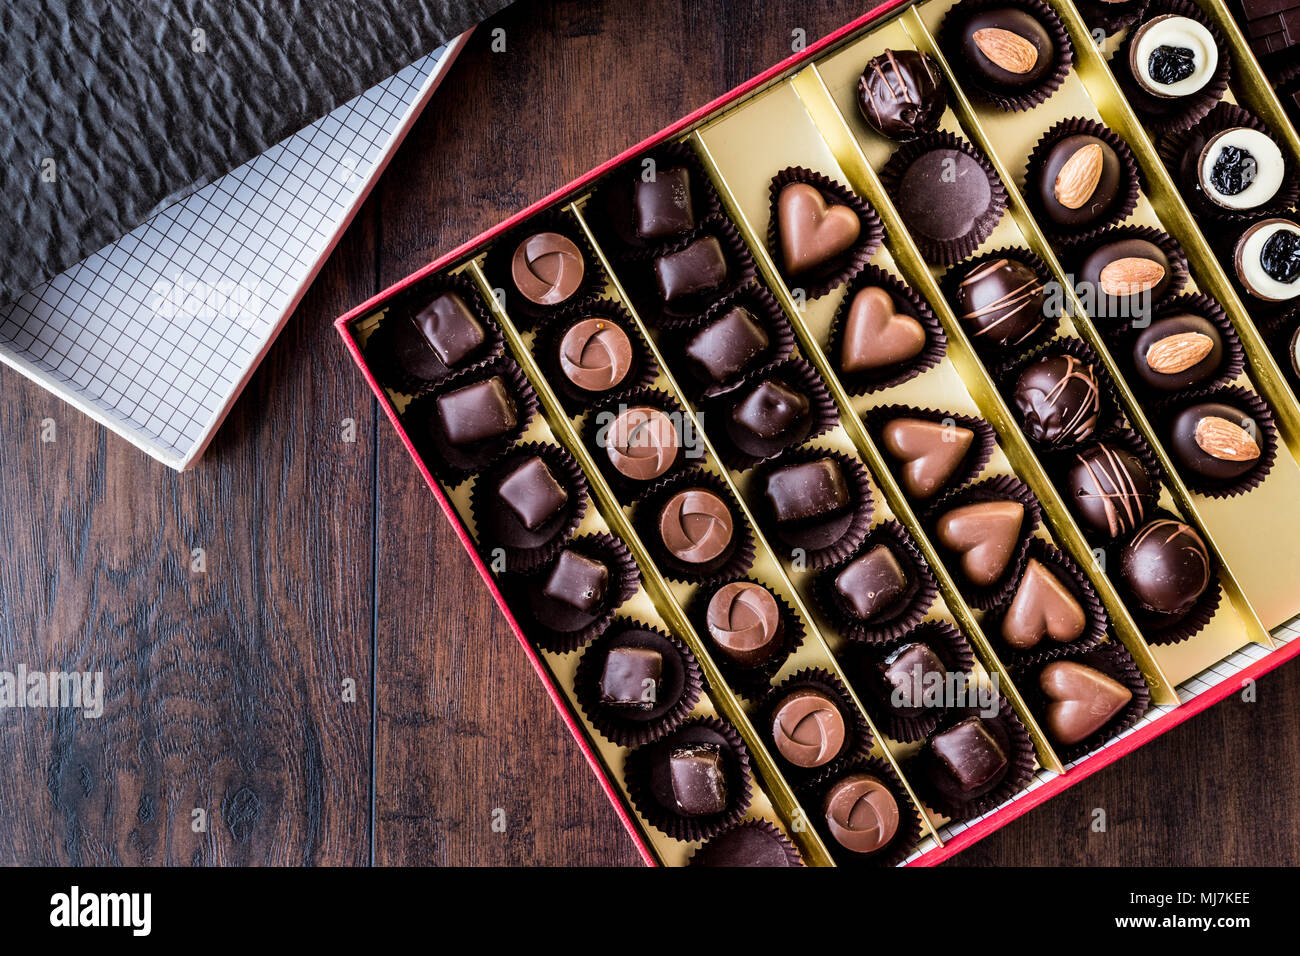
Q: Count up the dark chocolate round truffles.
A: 5